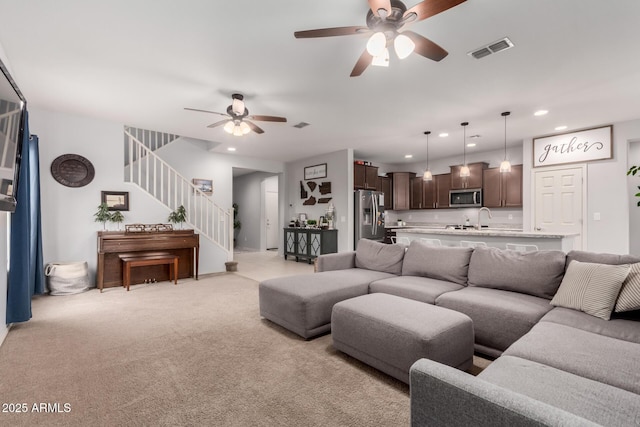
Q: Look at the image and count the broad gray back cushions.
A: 4